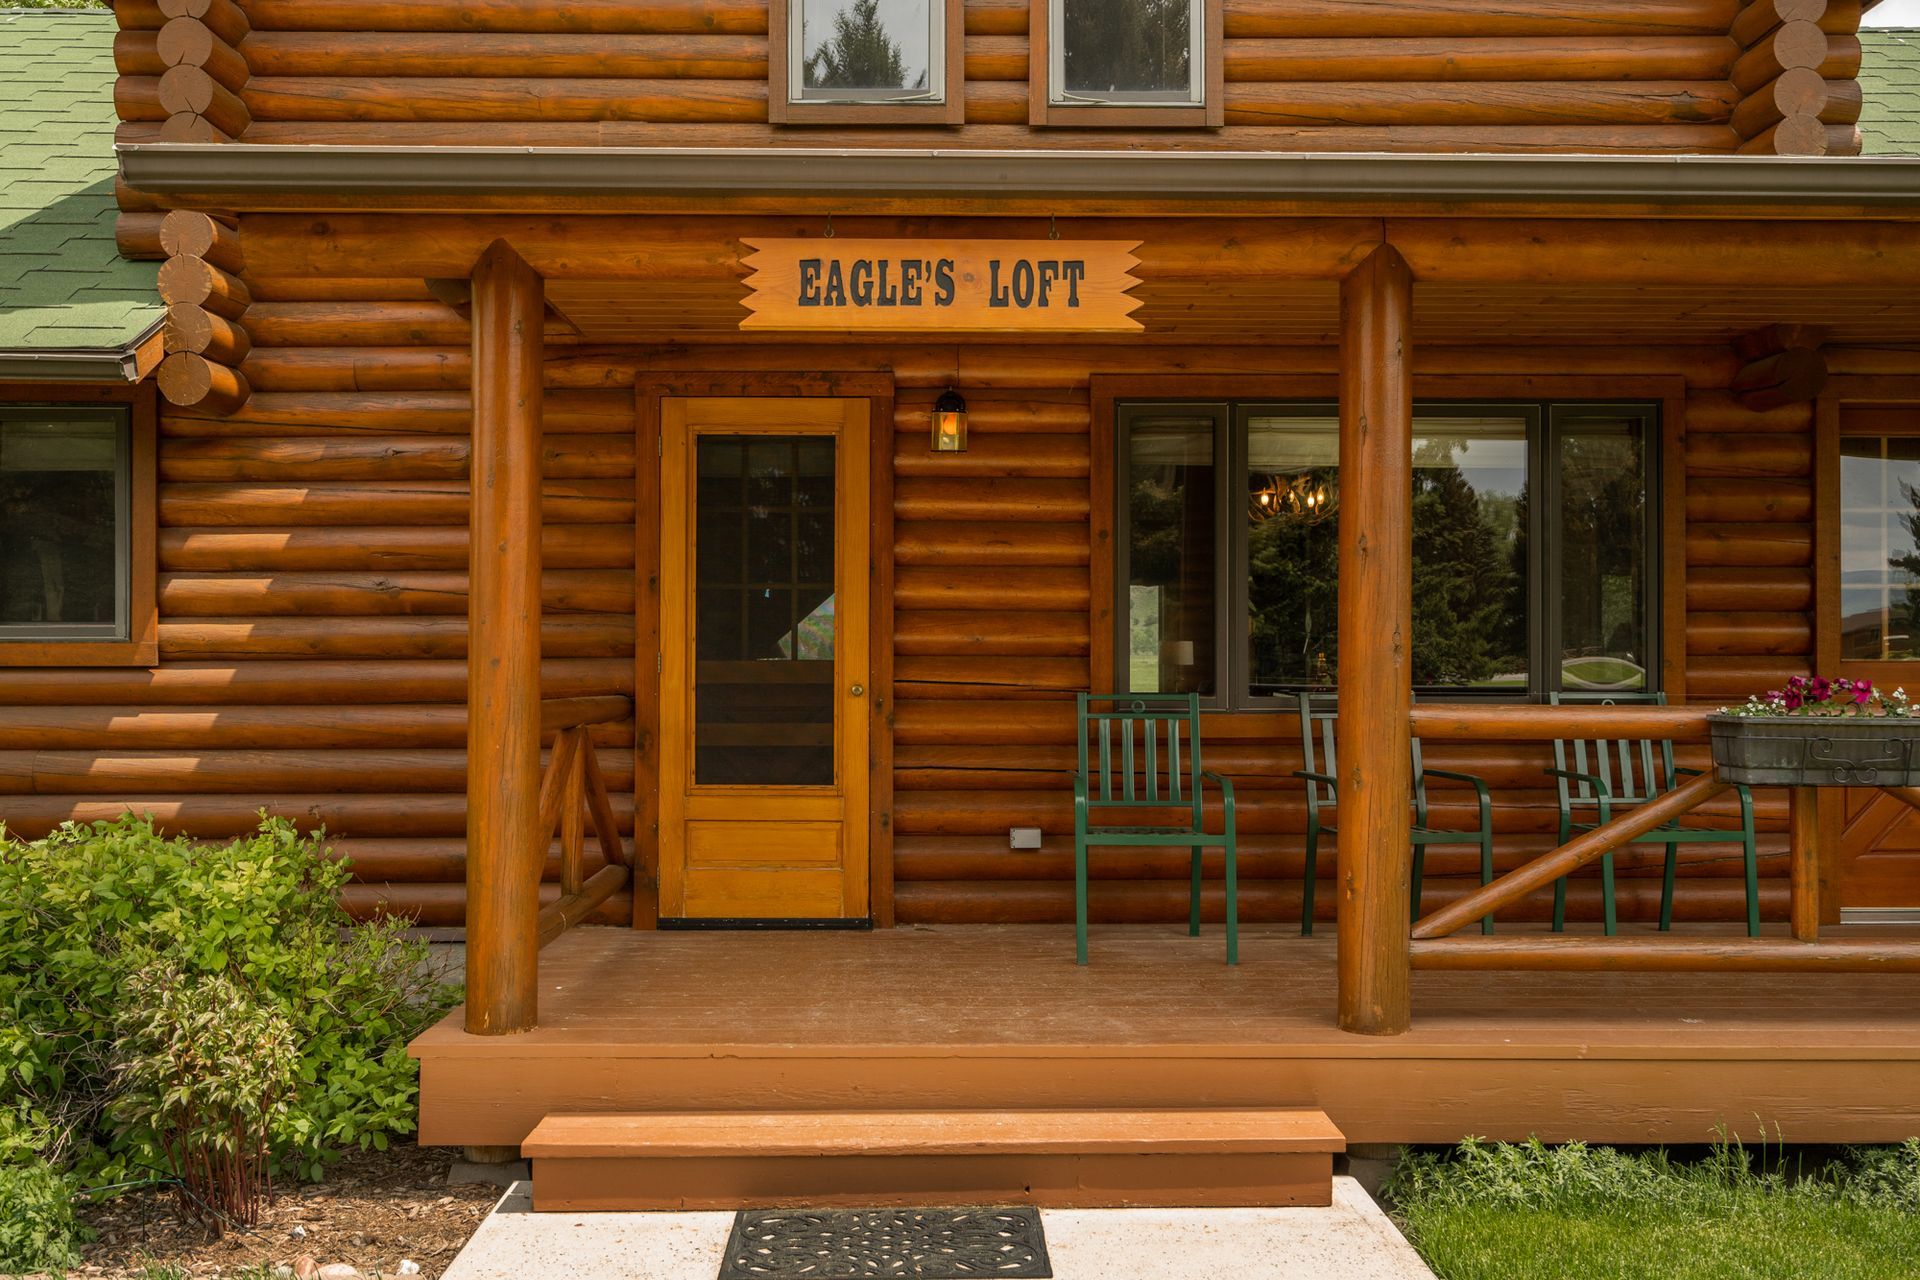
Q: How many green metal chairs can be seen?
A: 3